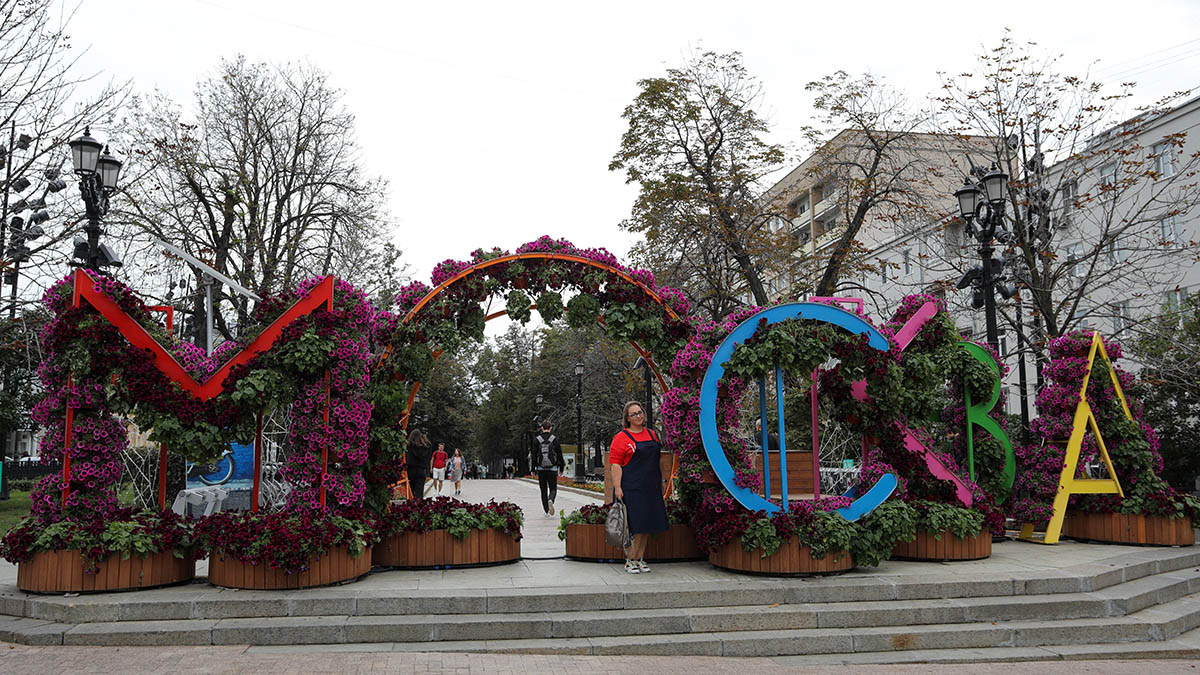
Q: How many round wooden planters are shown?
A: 7